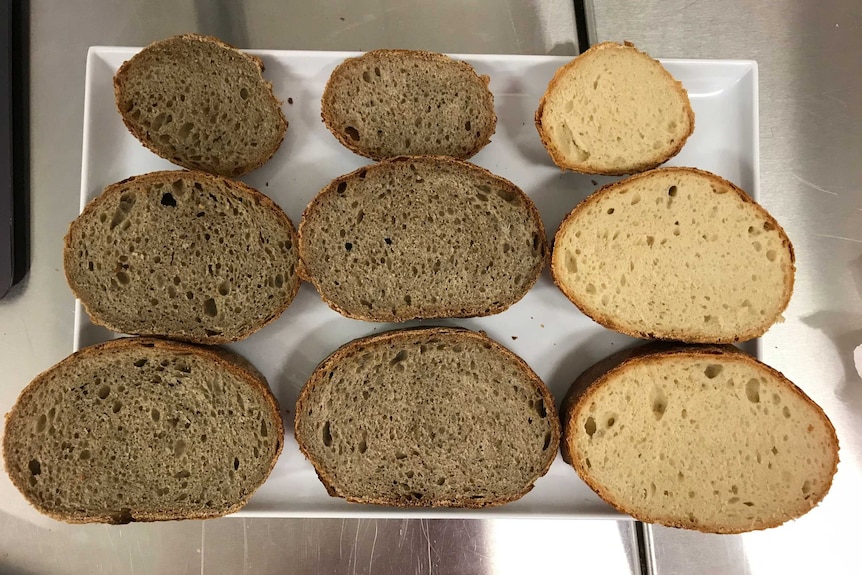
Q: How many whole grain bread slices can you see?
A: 6